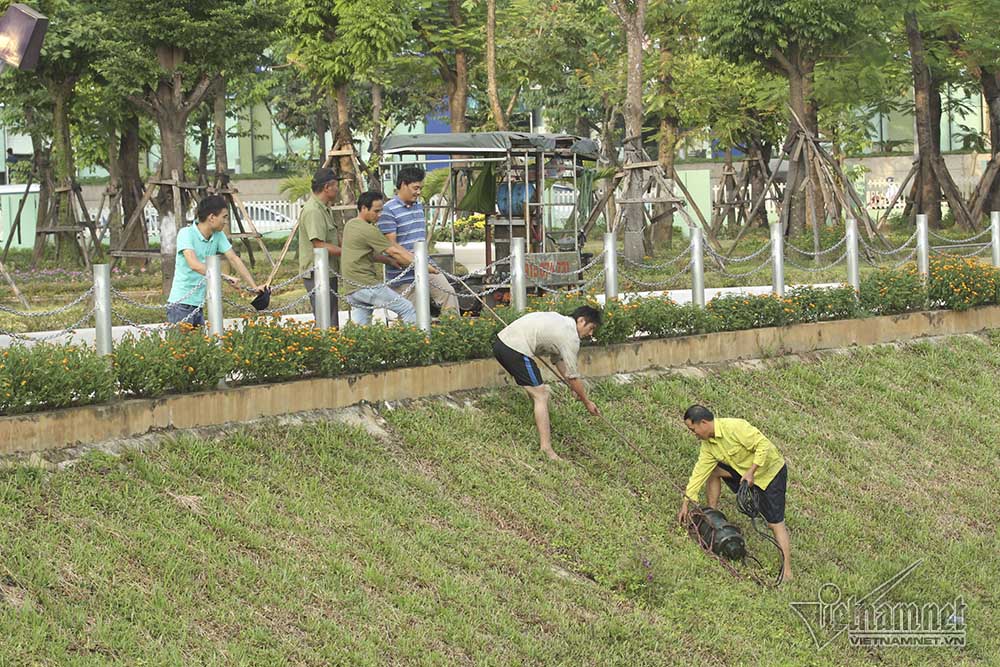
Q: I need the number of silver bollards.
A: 11